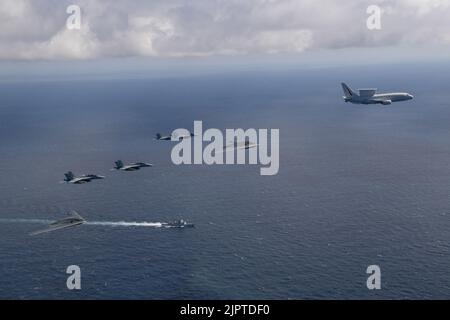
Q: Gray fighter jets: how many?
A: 3